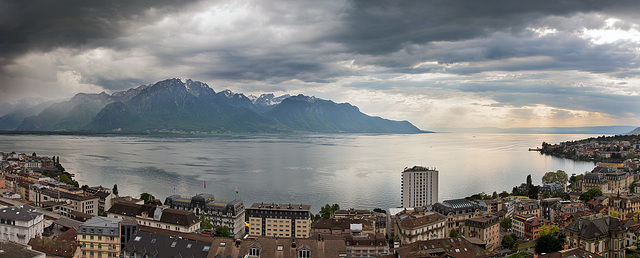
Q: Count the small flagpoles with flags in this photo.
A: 3